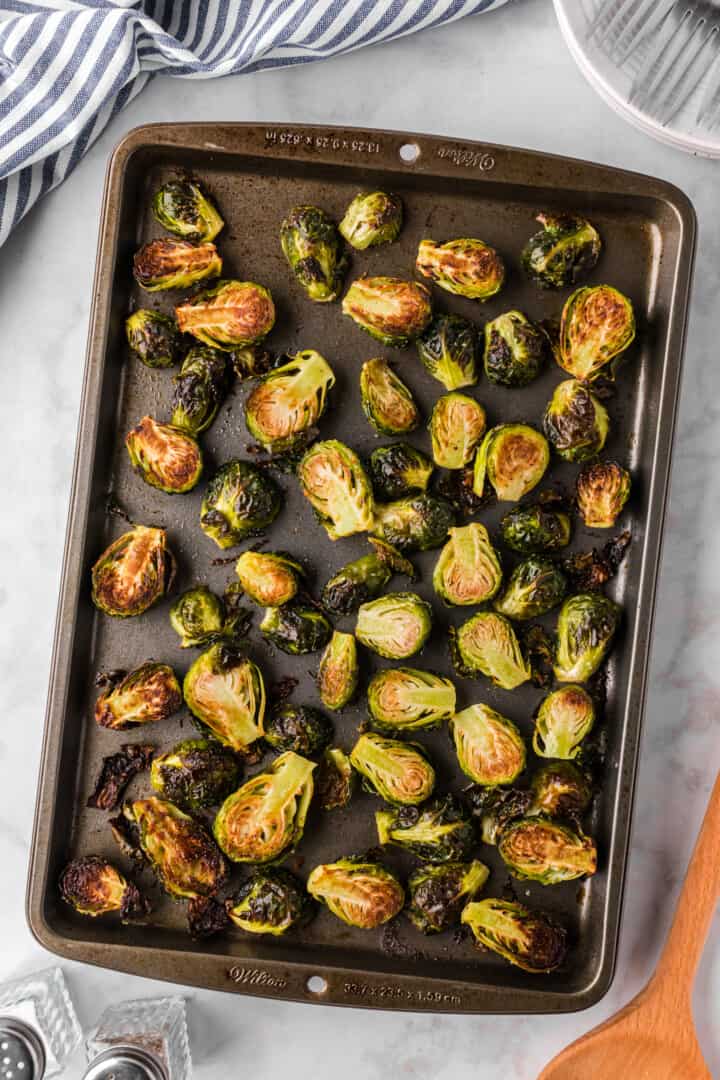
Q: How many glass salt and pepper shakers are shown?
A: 2